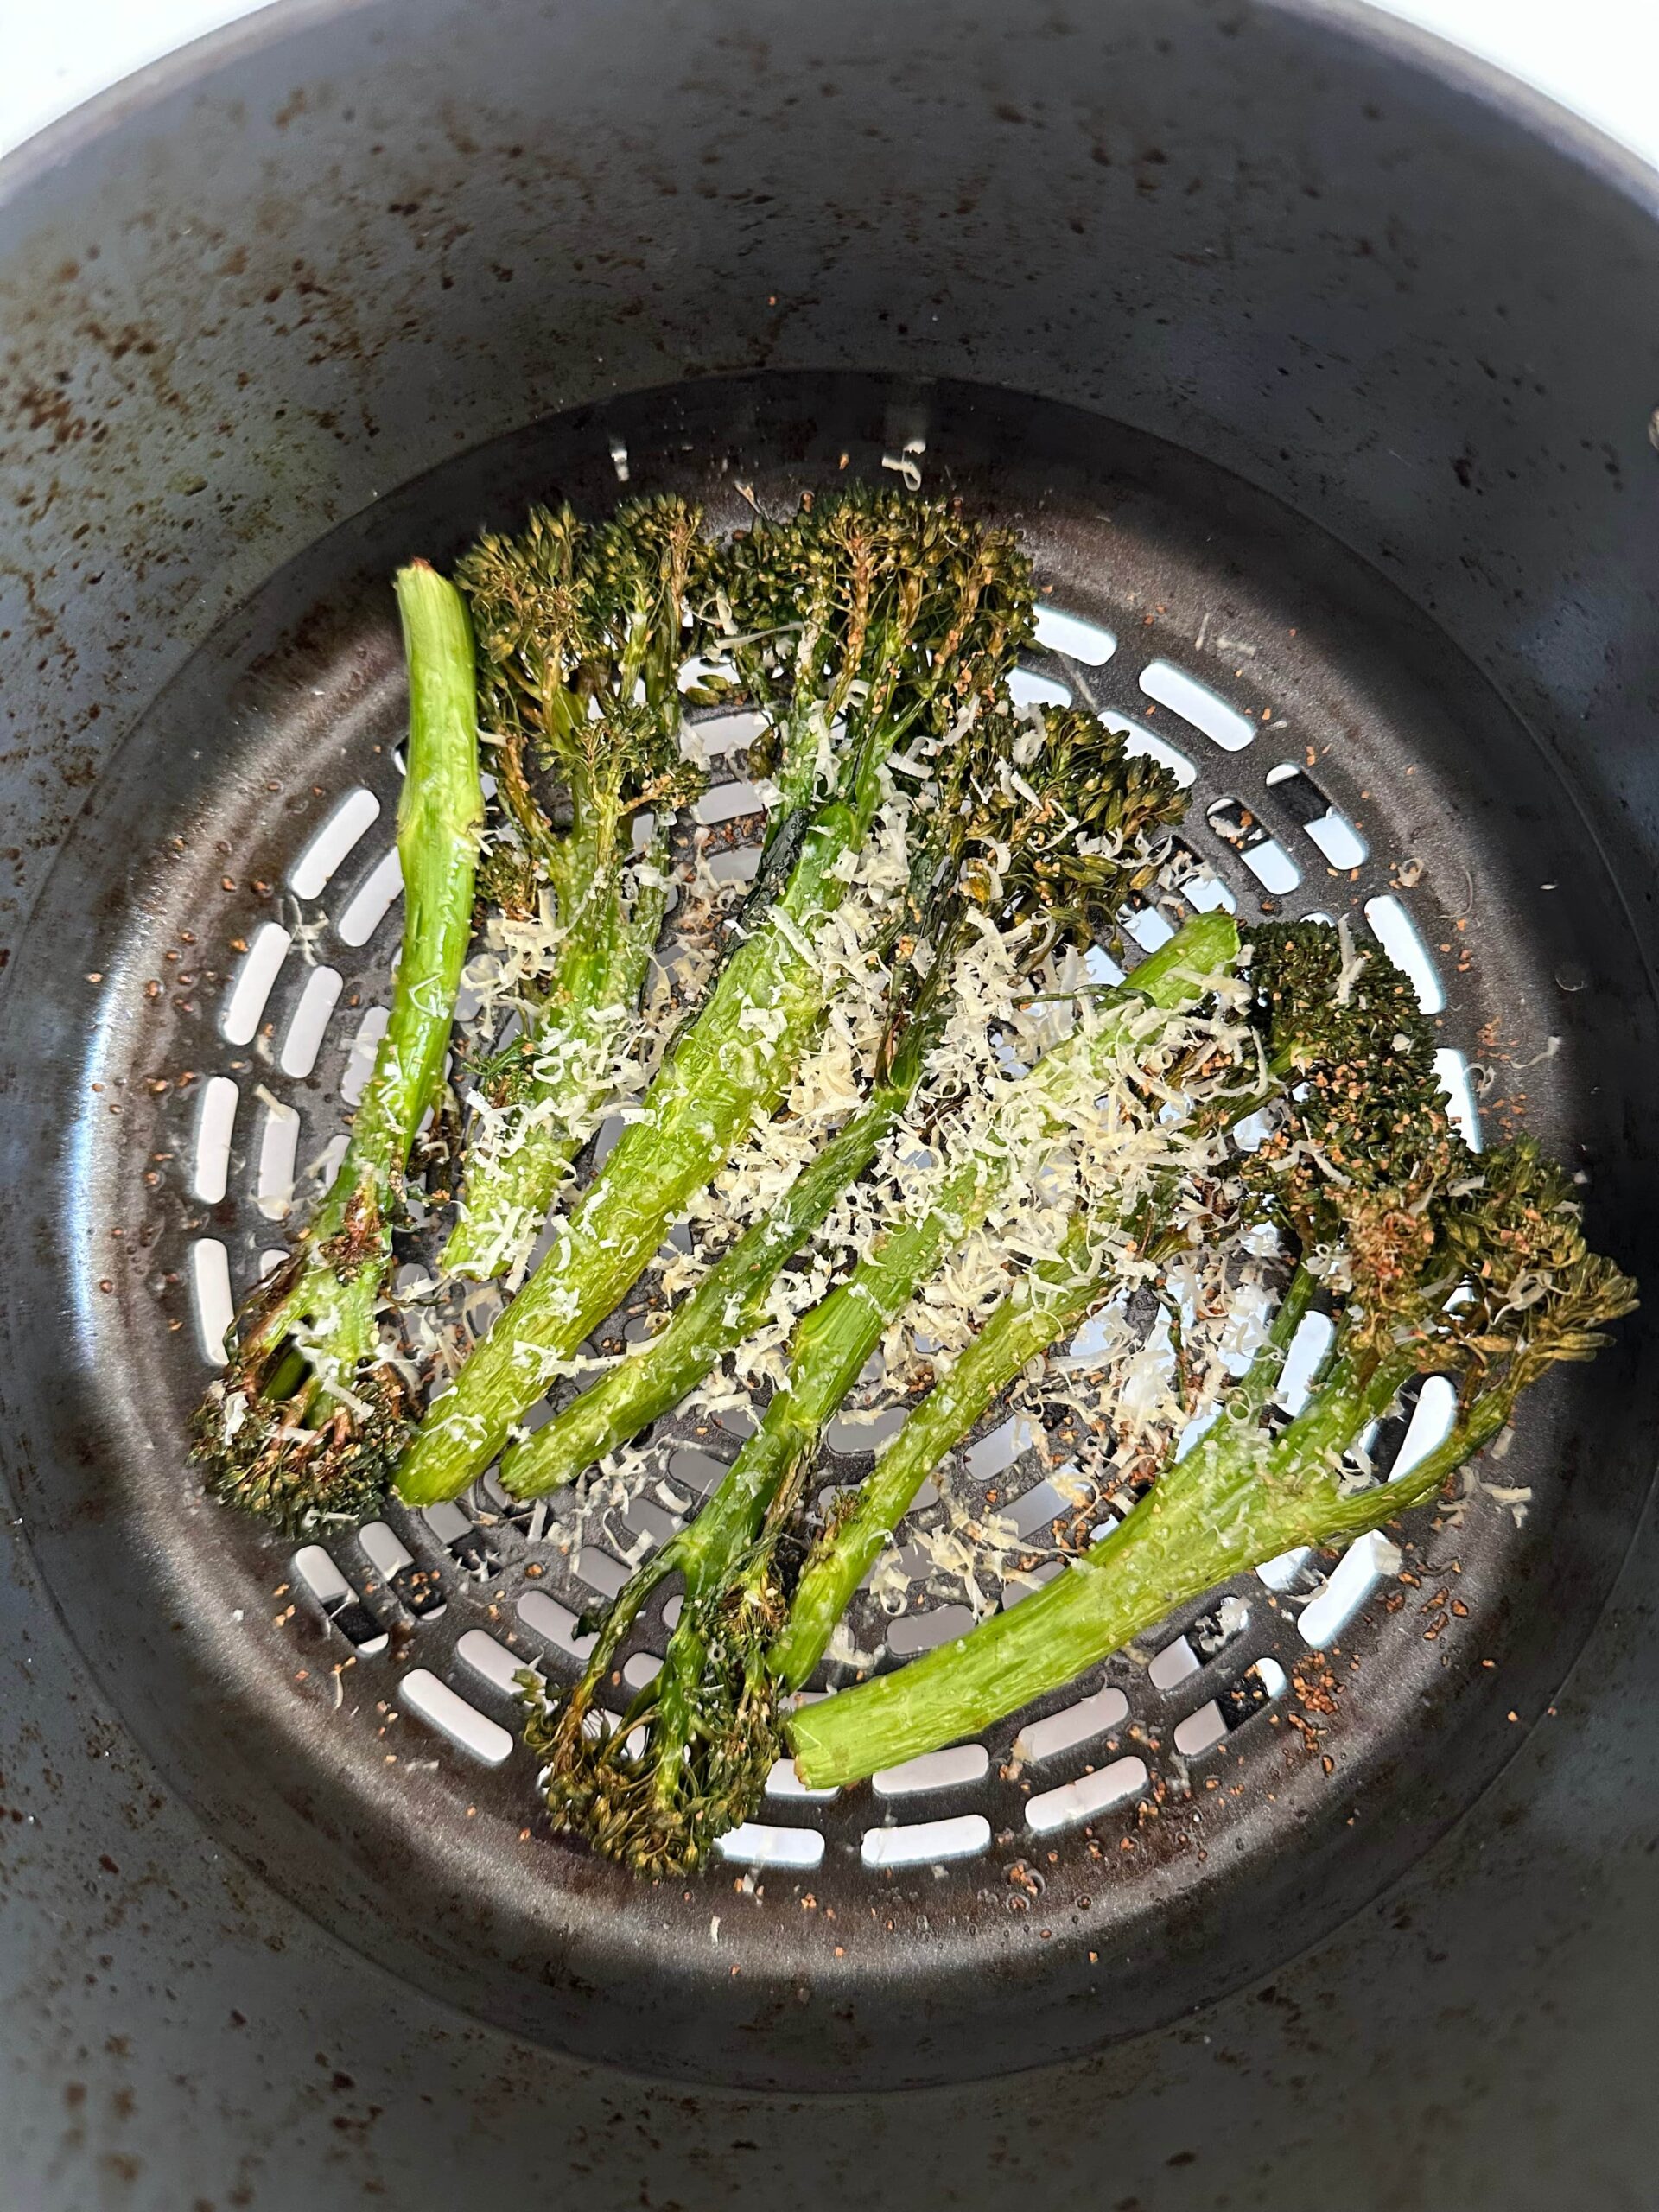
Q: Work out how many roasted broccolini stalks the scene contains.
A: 7